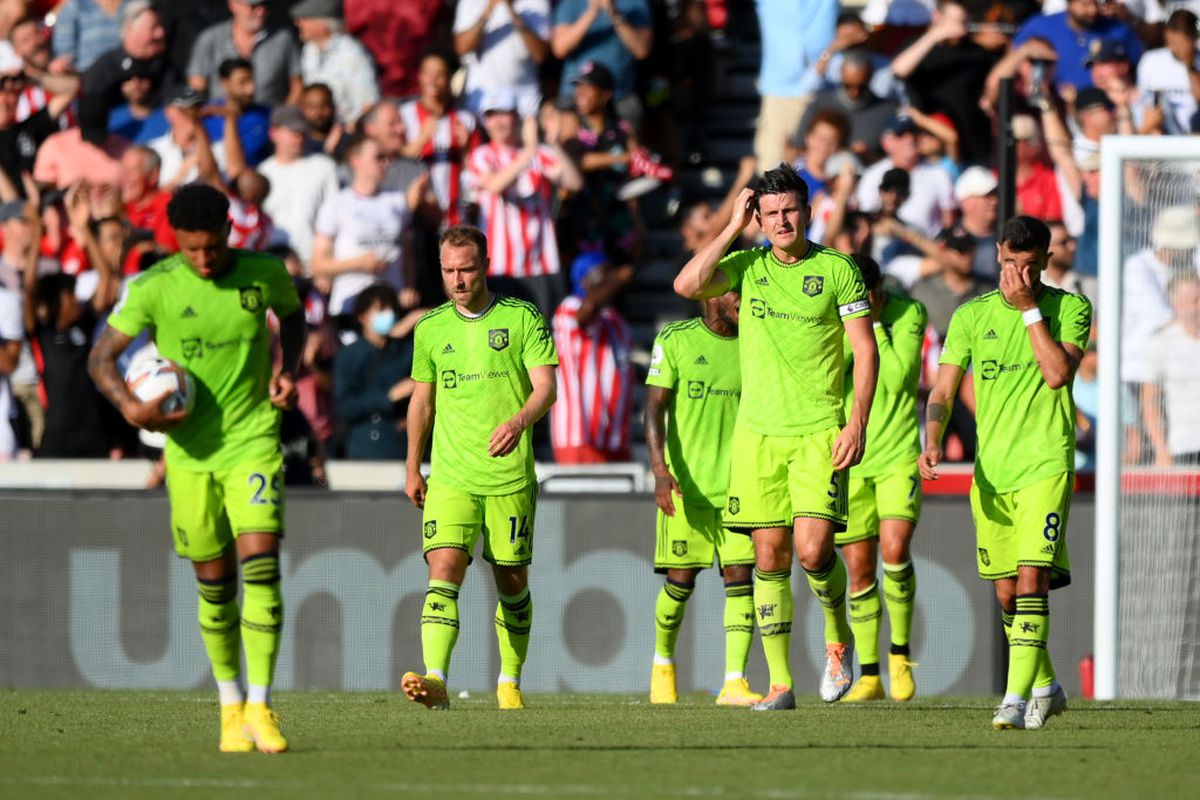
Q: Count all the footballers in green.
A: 6